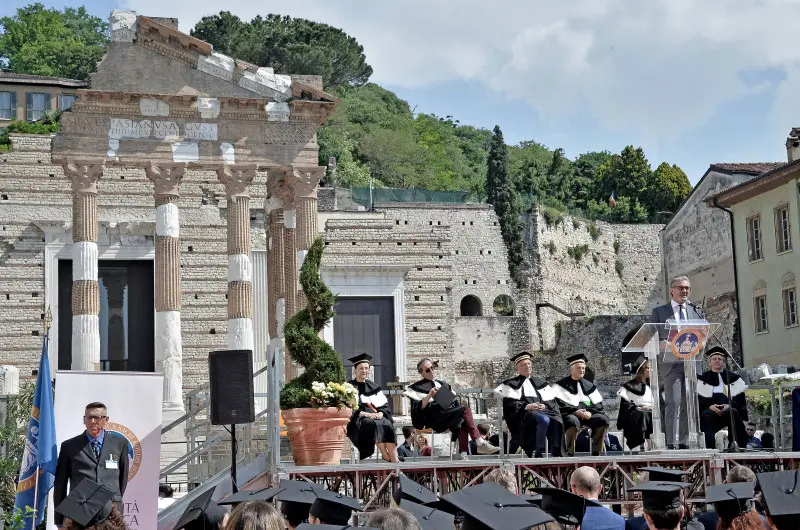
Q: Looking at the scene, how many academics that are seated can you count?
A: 6